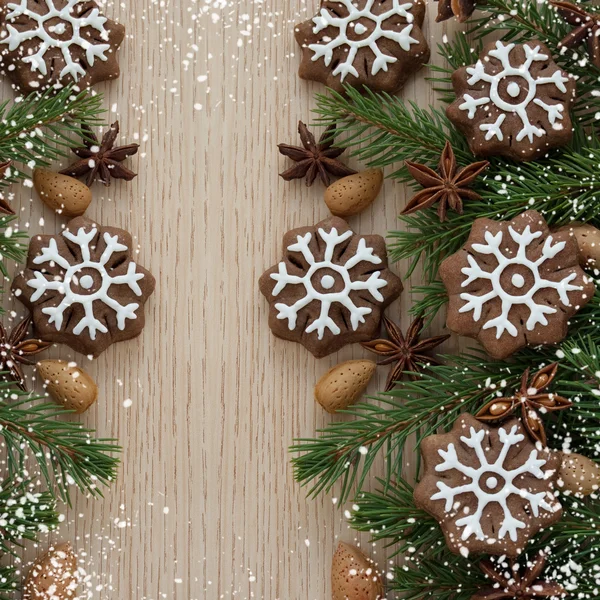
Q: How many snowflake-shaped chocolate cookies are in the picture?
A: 7